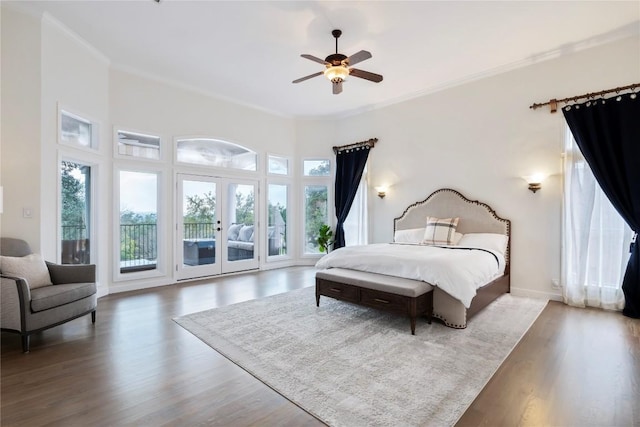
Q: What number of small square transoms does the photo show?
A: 4